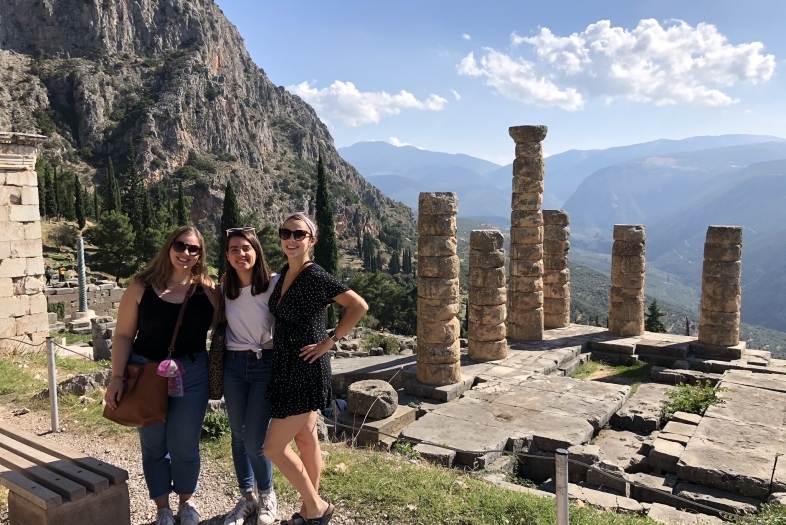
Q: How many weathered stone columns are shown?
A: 6